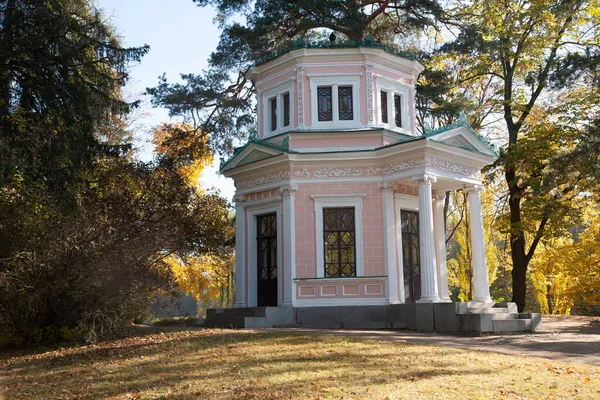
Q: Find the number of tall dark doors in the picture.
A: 2